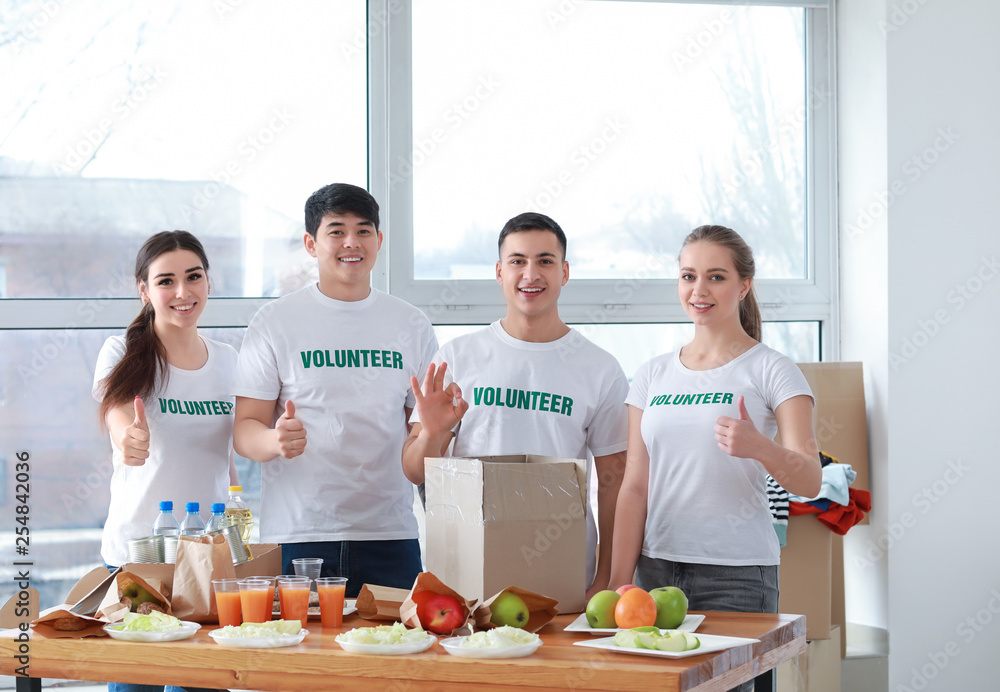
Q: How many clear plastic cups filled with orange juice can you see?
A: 6